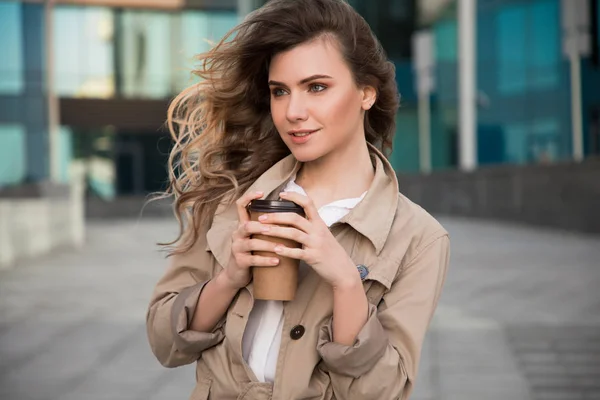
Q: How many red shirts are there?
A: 0